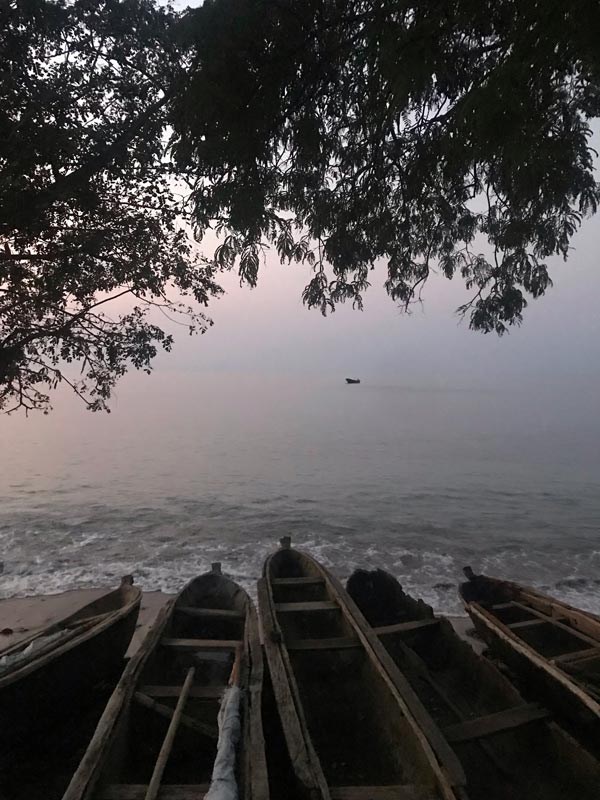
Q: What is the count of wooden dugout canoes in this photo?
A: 5